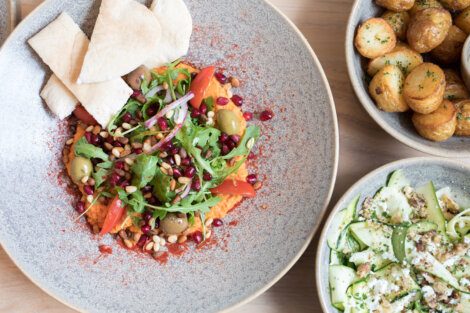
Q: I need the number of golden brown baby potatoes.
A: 14